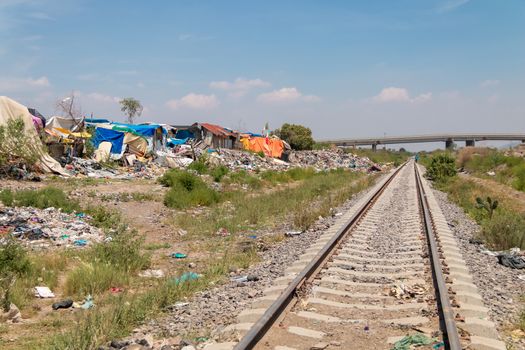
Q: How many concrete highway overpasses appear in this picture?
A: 1